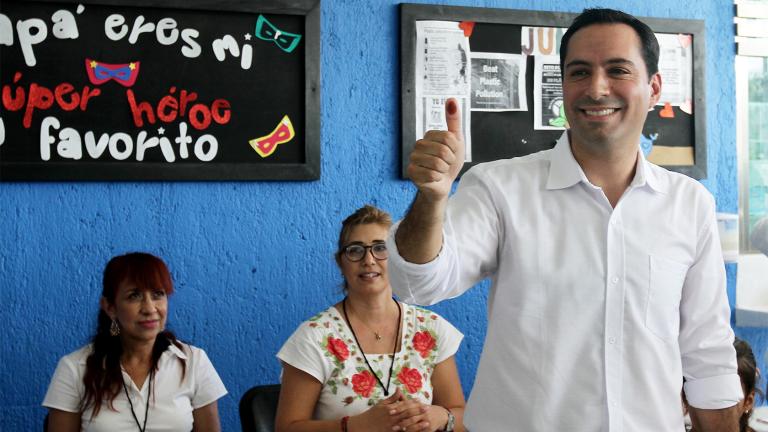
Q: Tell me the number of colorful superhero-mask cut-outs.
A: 3